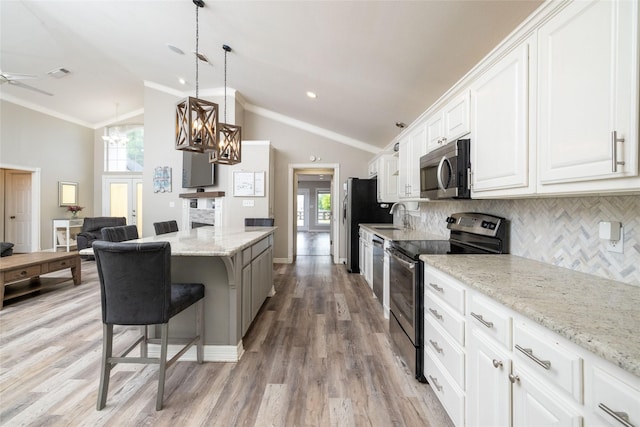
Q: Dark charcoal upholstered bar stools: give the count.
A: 4